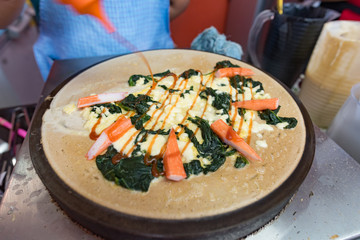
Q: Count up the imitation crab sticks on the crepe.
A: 6